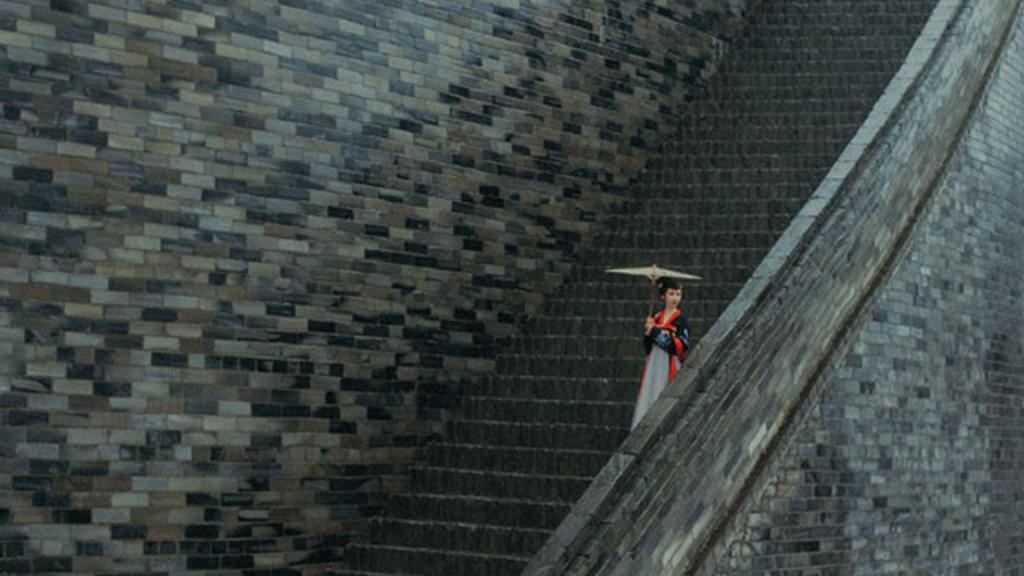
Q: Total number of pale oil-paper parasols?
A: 1